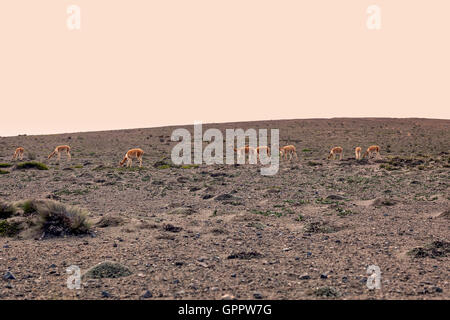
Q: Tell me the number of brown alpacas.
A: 9